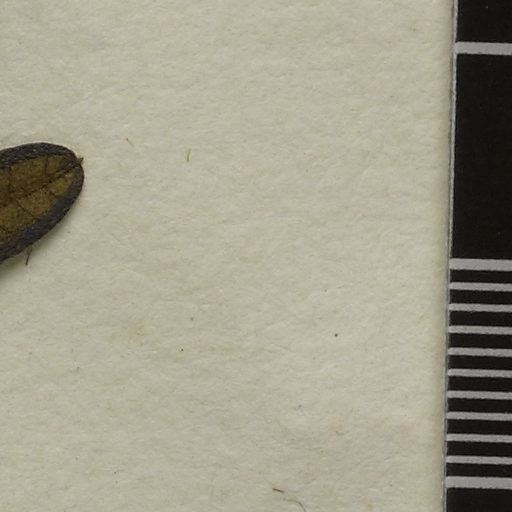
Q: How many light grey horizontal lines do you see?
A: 12